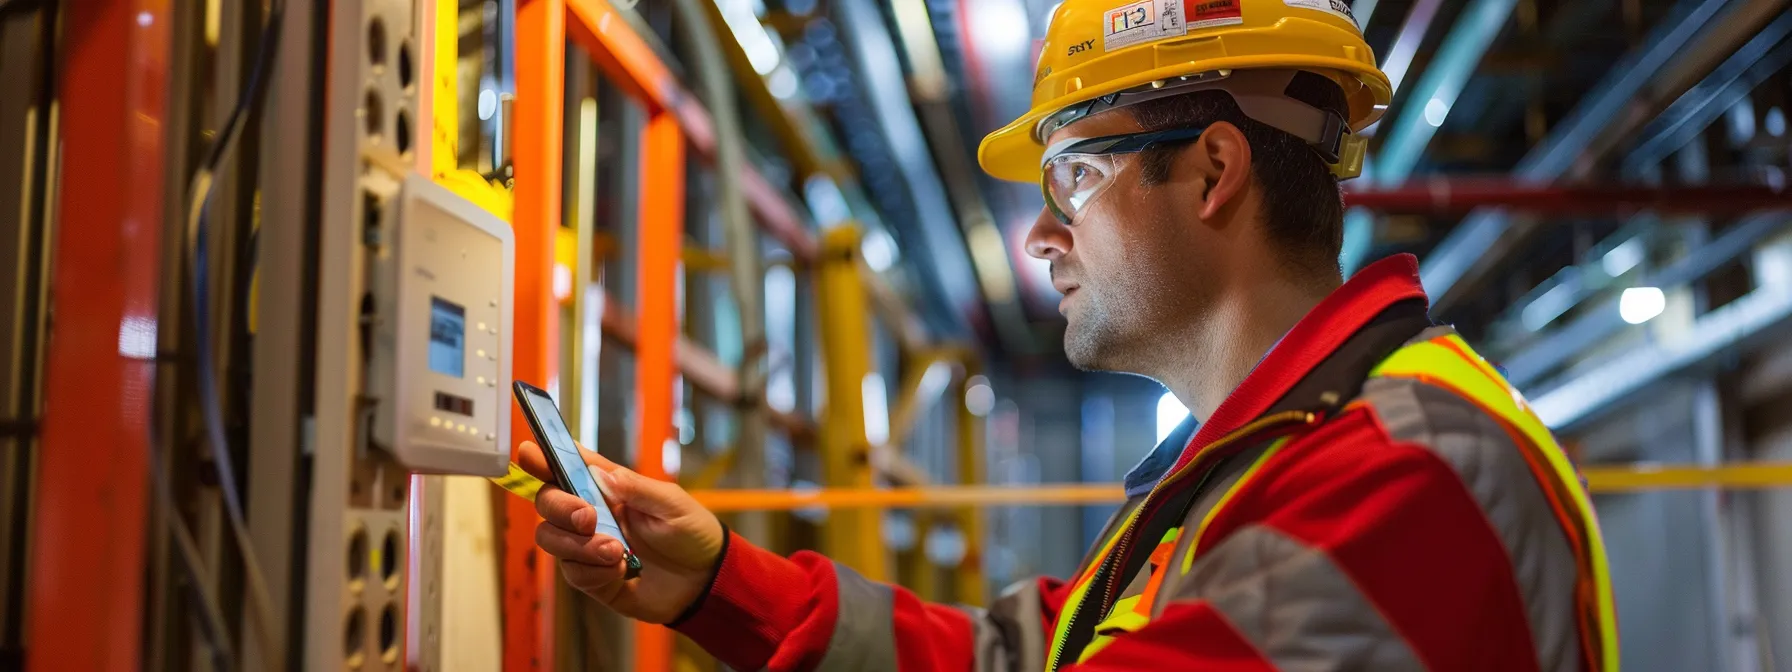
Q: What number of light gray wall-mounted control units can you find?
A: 1